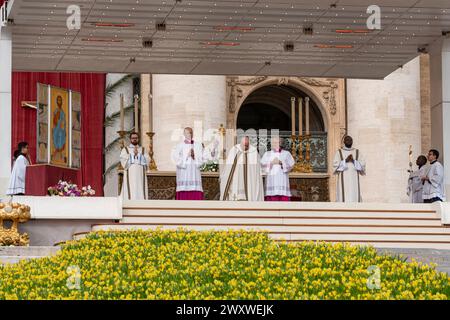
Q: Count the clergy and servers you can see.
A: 8